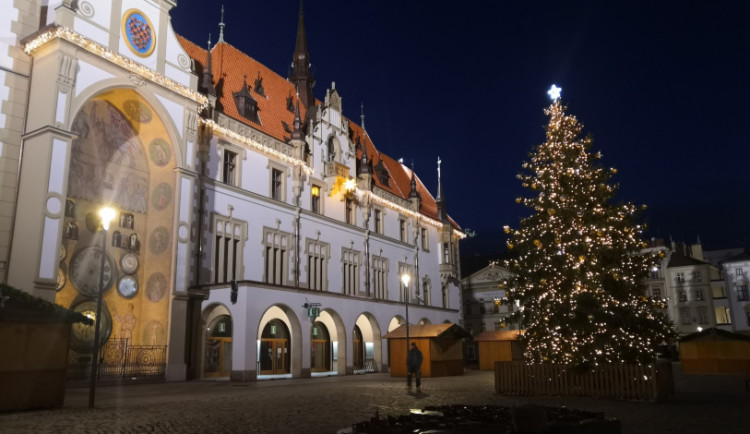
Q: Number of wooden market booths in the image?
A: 4